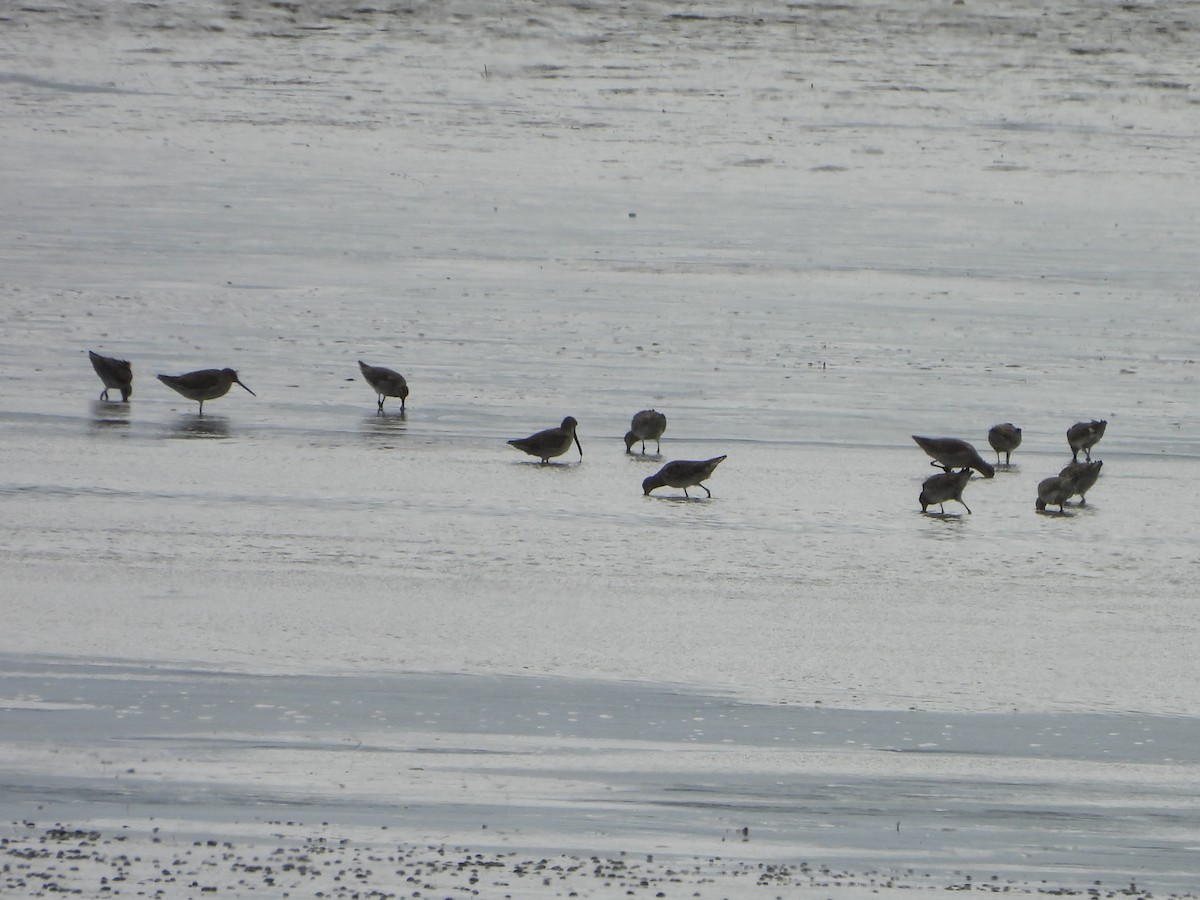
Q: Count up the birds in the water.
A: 12